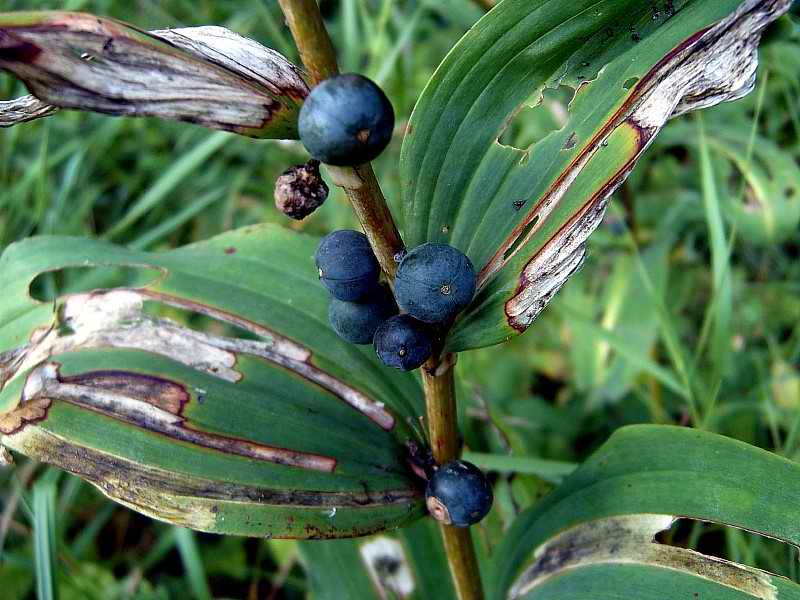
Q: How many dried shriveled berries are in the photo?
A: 1